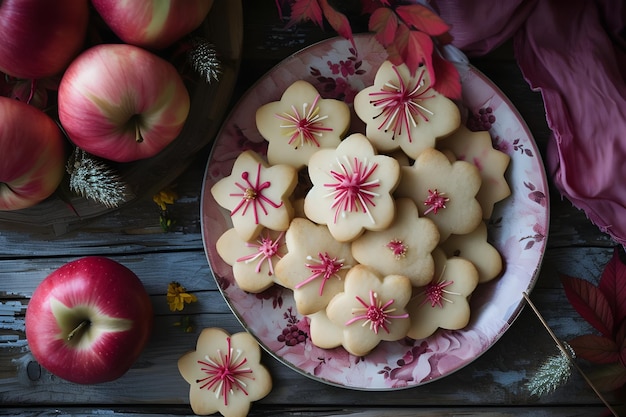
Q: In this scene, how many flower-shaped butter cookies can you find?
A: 14